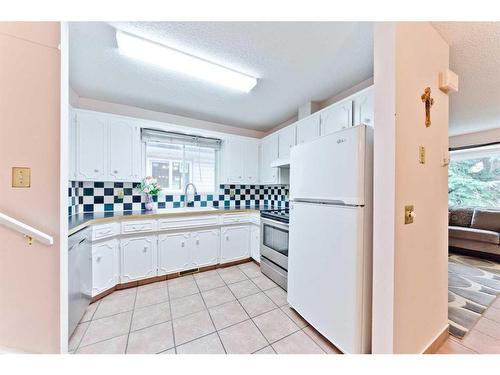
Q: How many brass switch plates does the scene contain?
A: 3